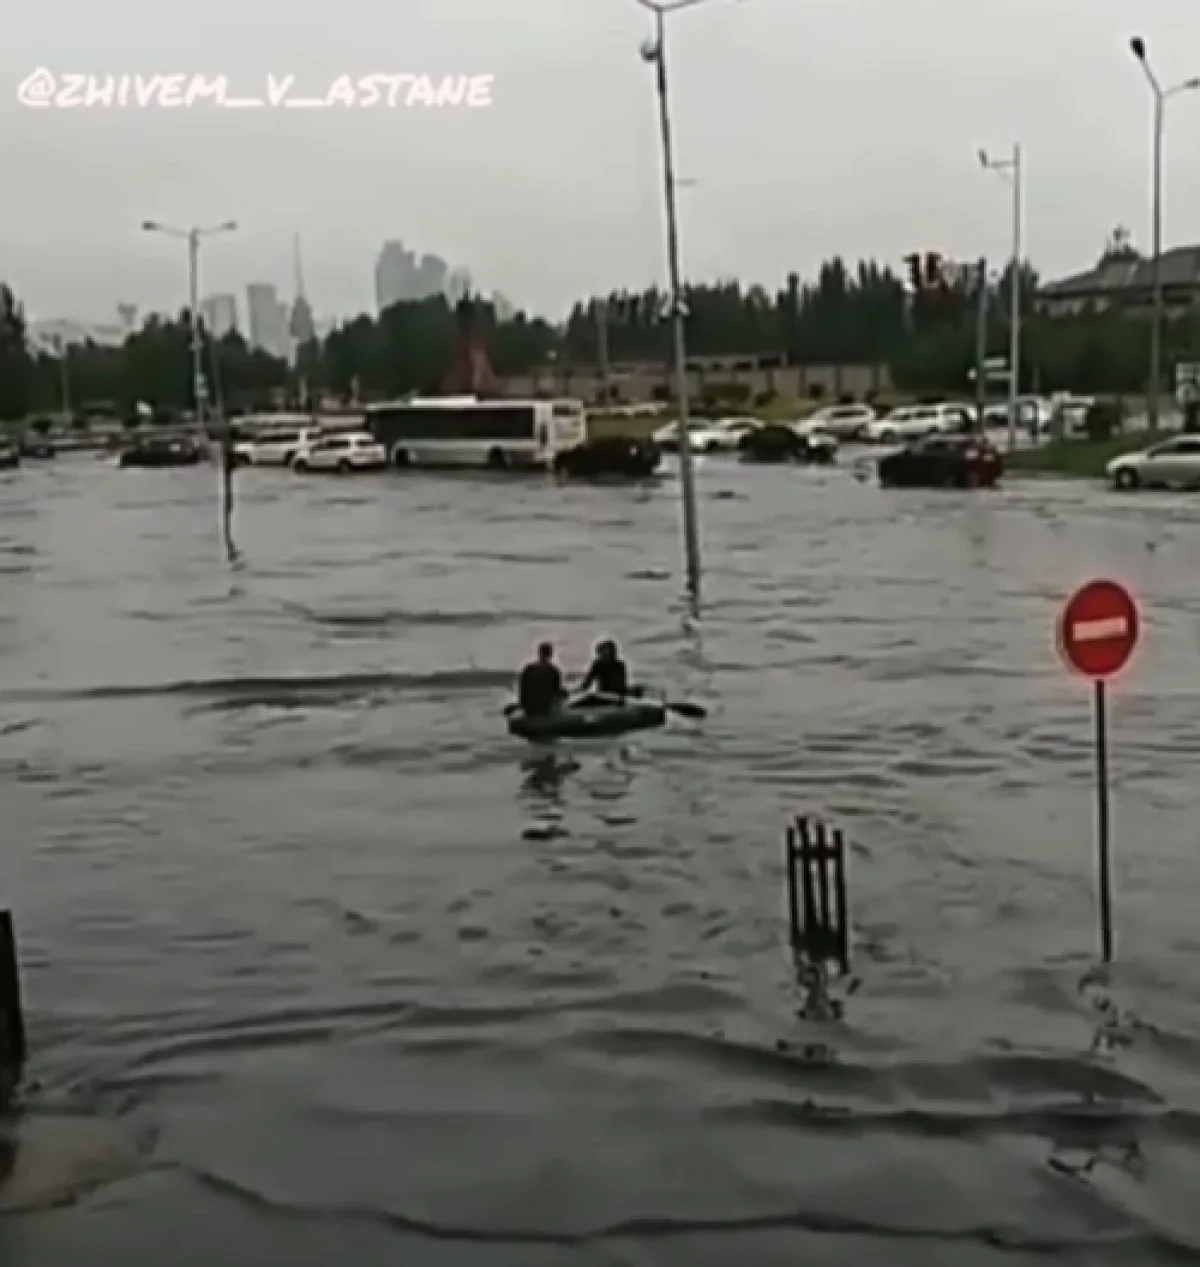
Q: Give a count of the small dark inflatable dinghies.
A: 1